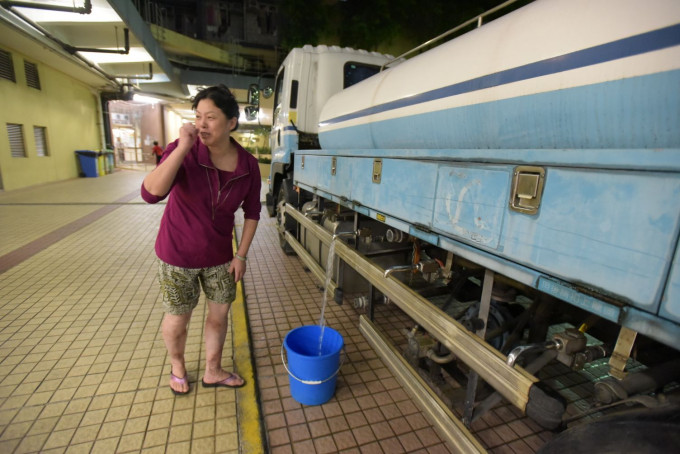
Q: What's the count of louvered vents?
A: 4